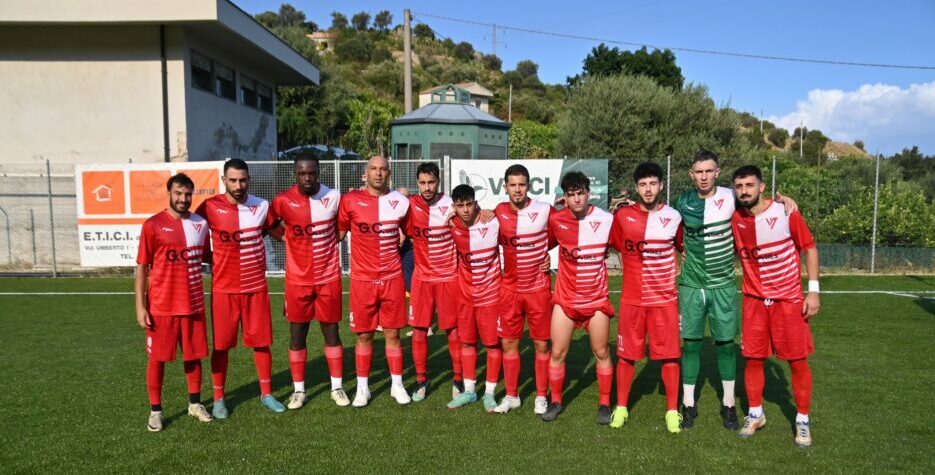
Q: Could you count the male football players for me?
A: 11